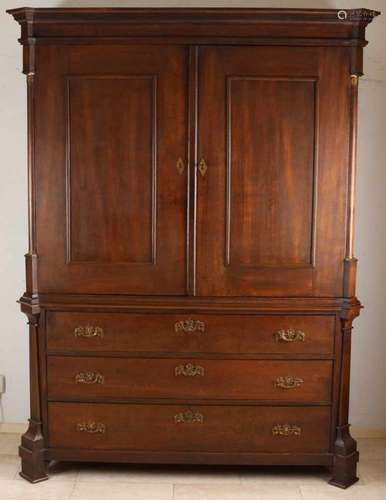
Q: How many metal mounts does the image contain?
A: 11